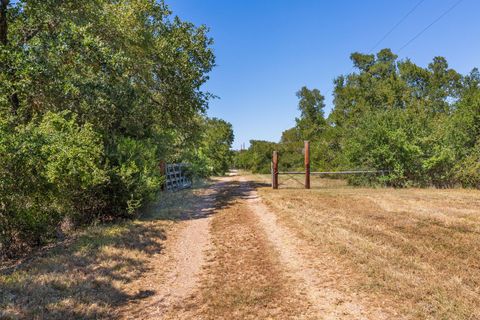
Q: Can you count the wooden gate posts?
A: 2